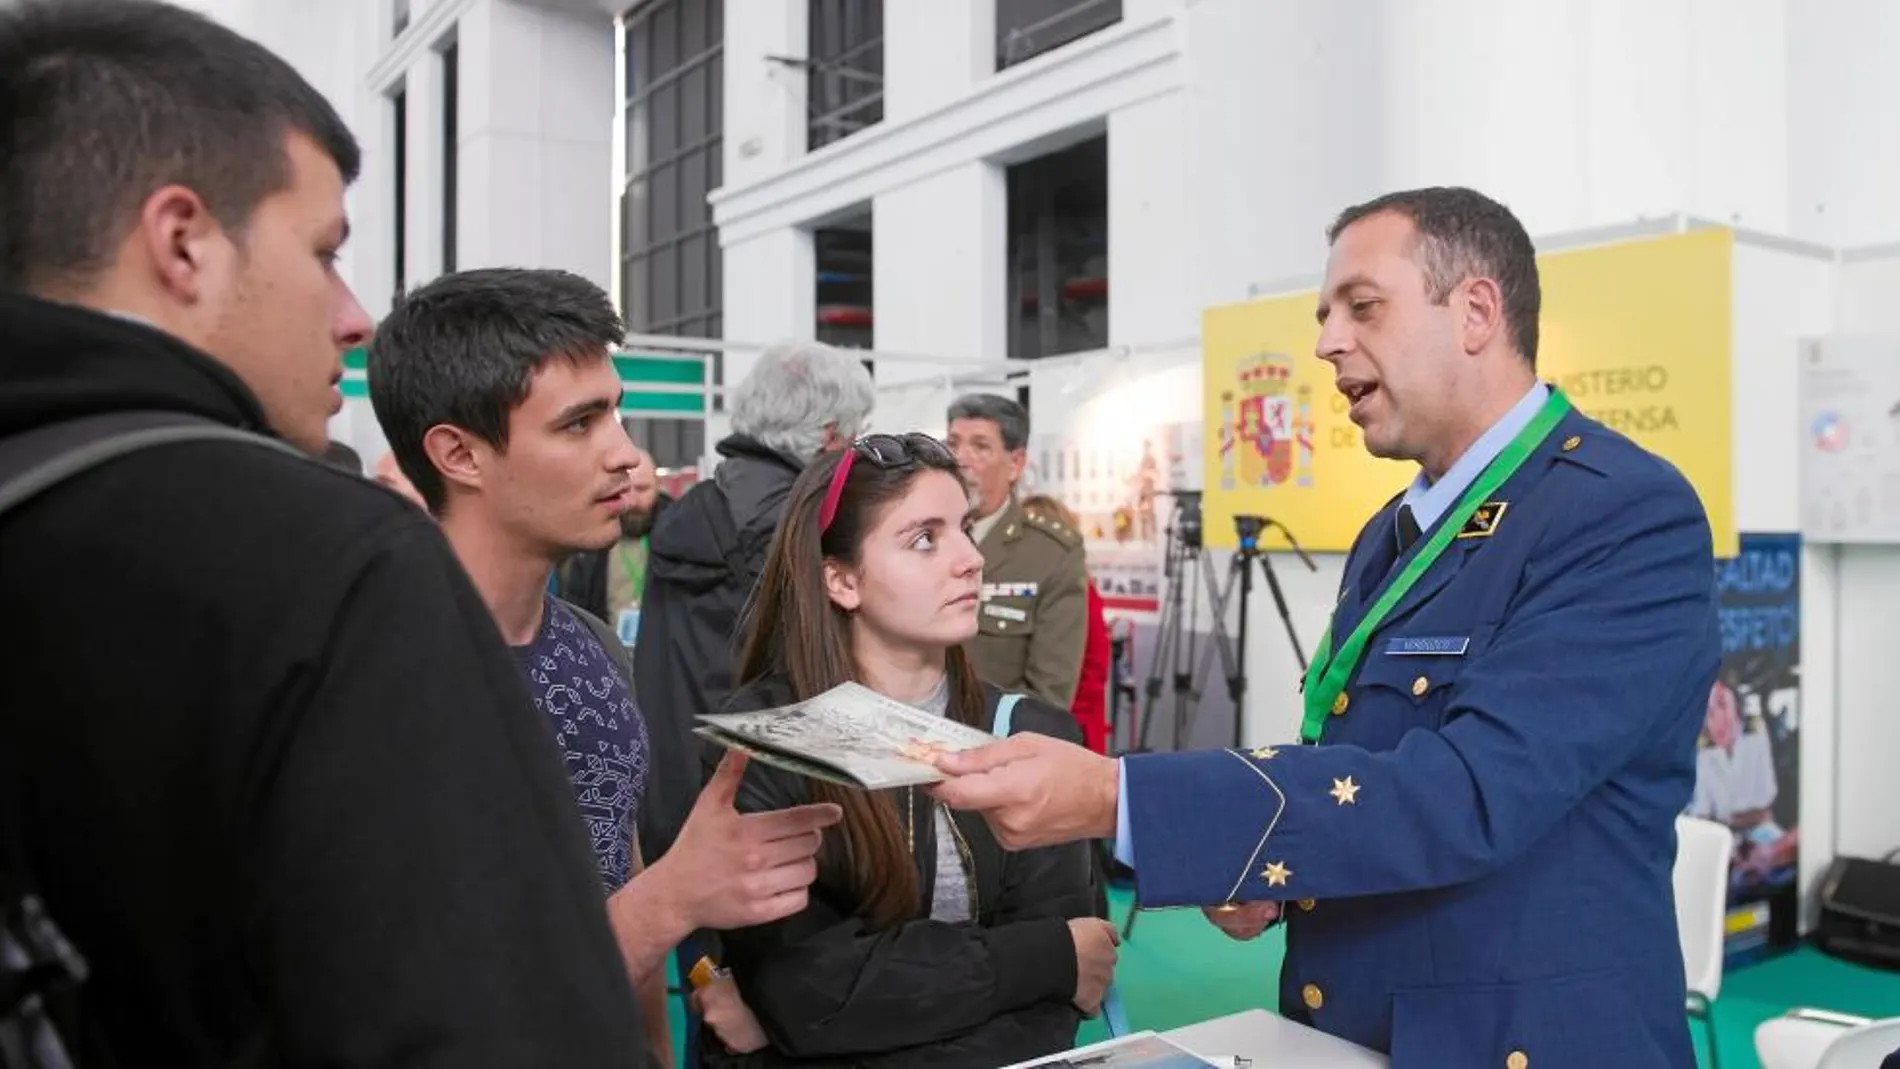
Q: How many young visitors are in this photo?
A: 3